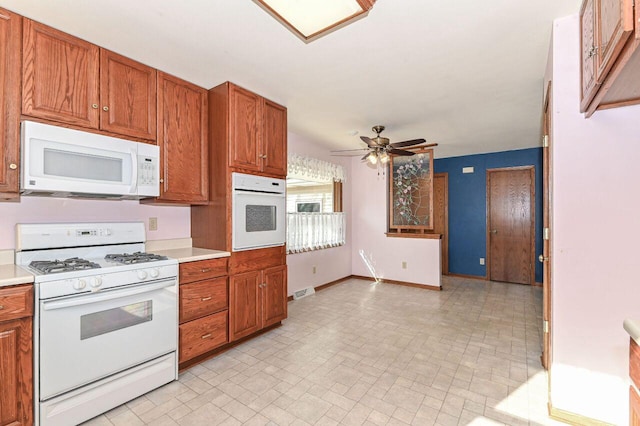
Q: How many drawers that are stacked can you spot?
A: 3